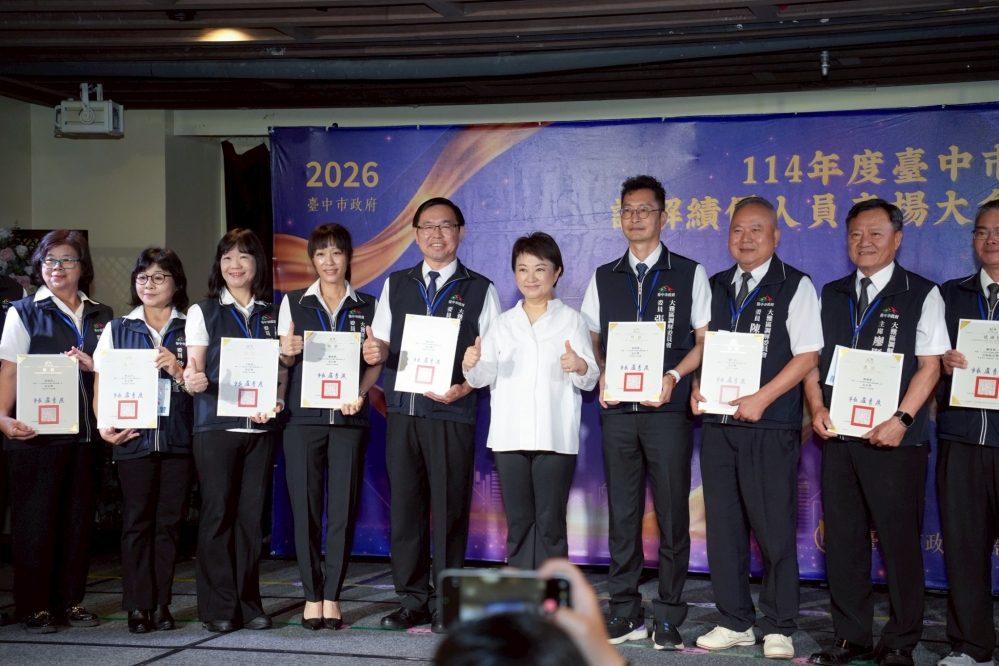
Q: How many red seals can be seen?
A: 9